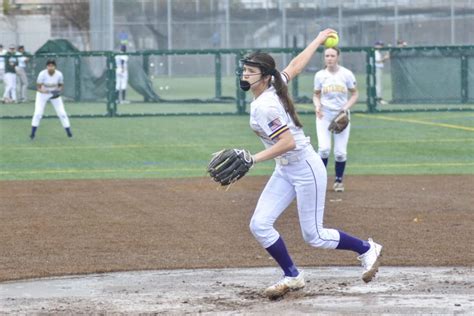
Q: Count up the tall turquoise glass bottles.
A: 0